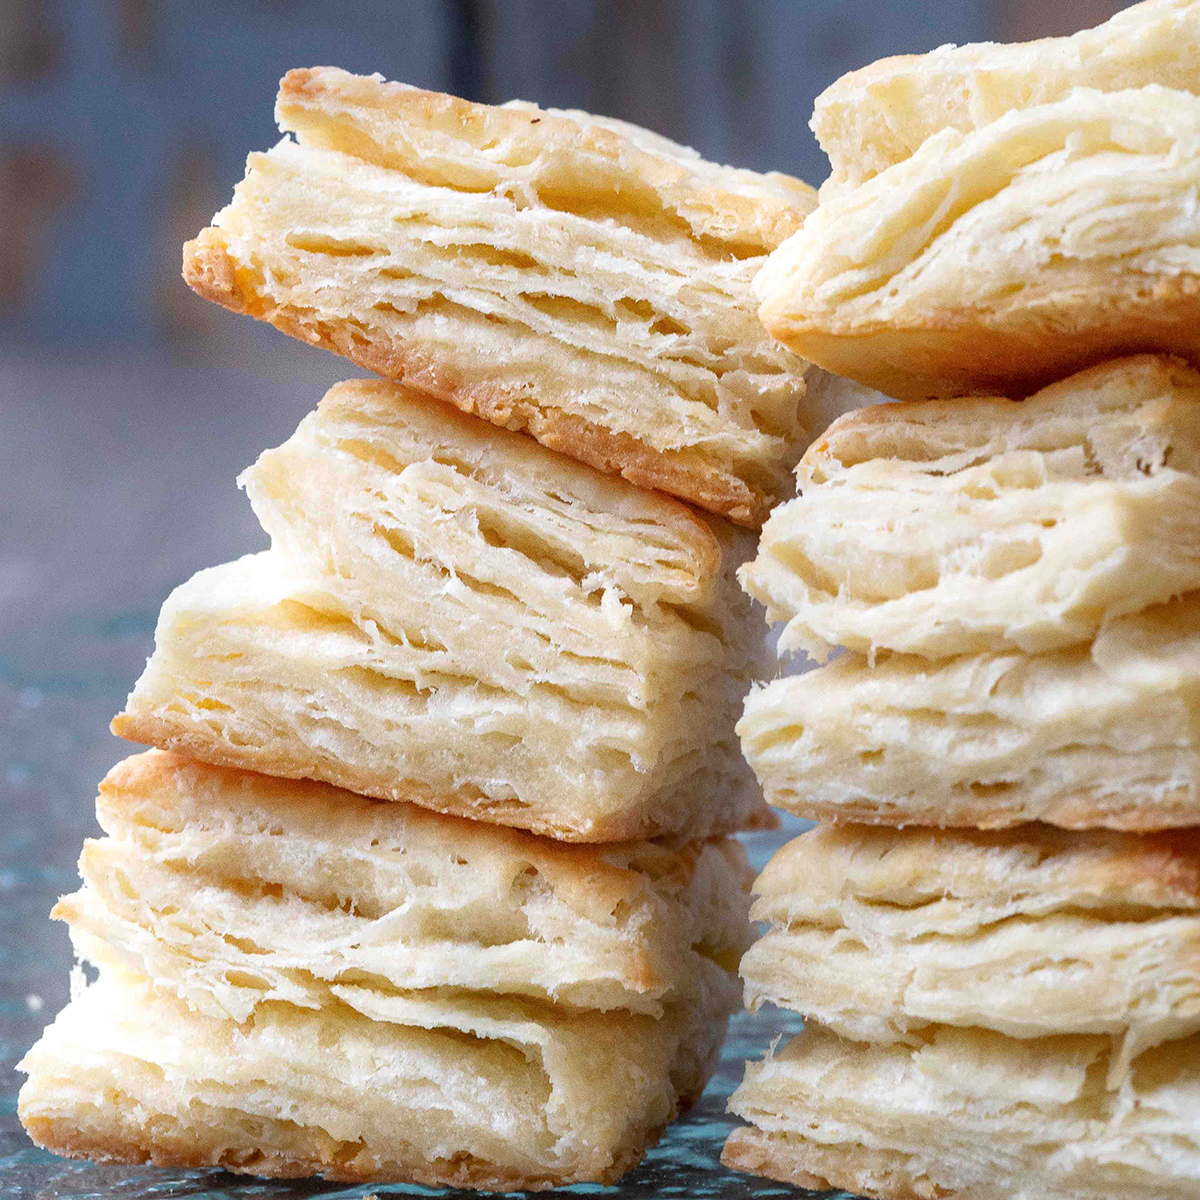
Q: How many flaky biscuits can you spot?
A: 6